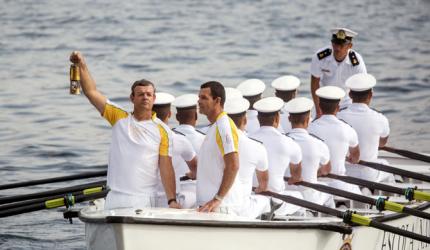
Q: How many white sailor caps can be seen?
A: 11